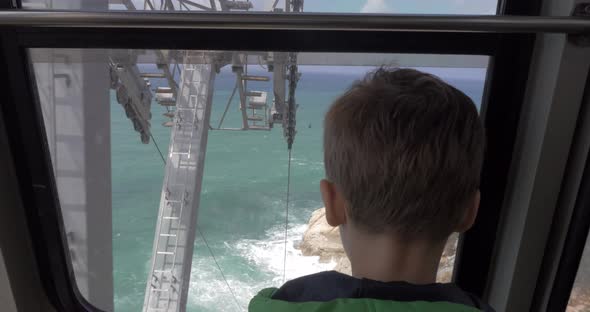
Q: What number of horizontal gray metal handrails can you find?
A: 1